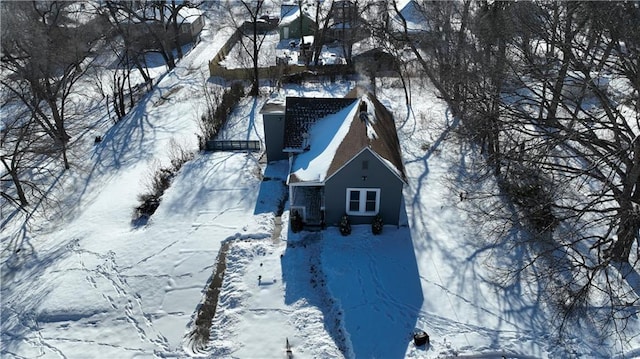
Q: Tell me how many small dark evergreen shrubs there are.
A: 3